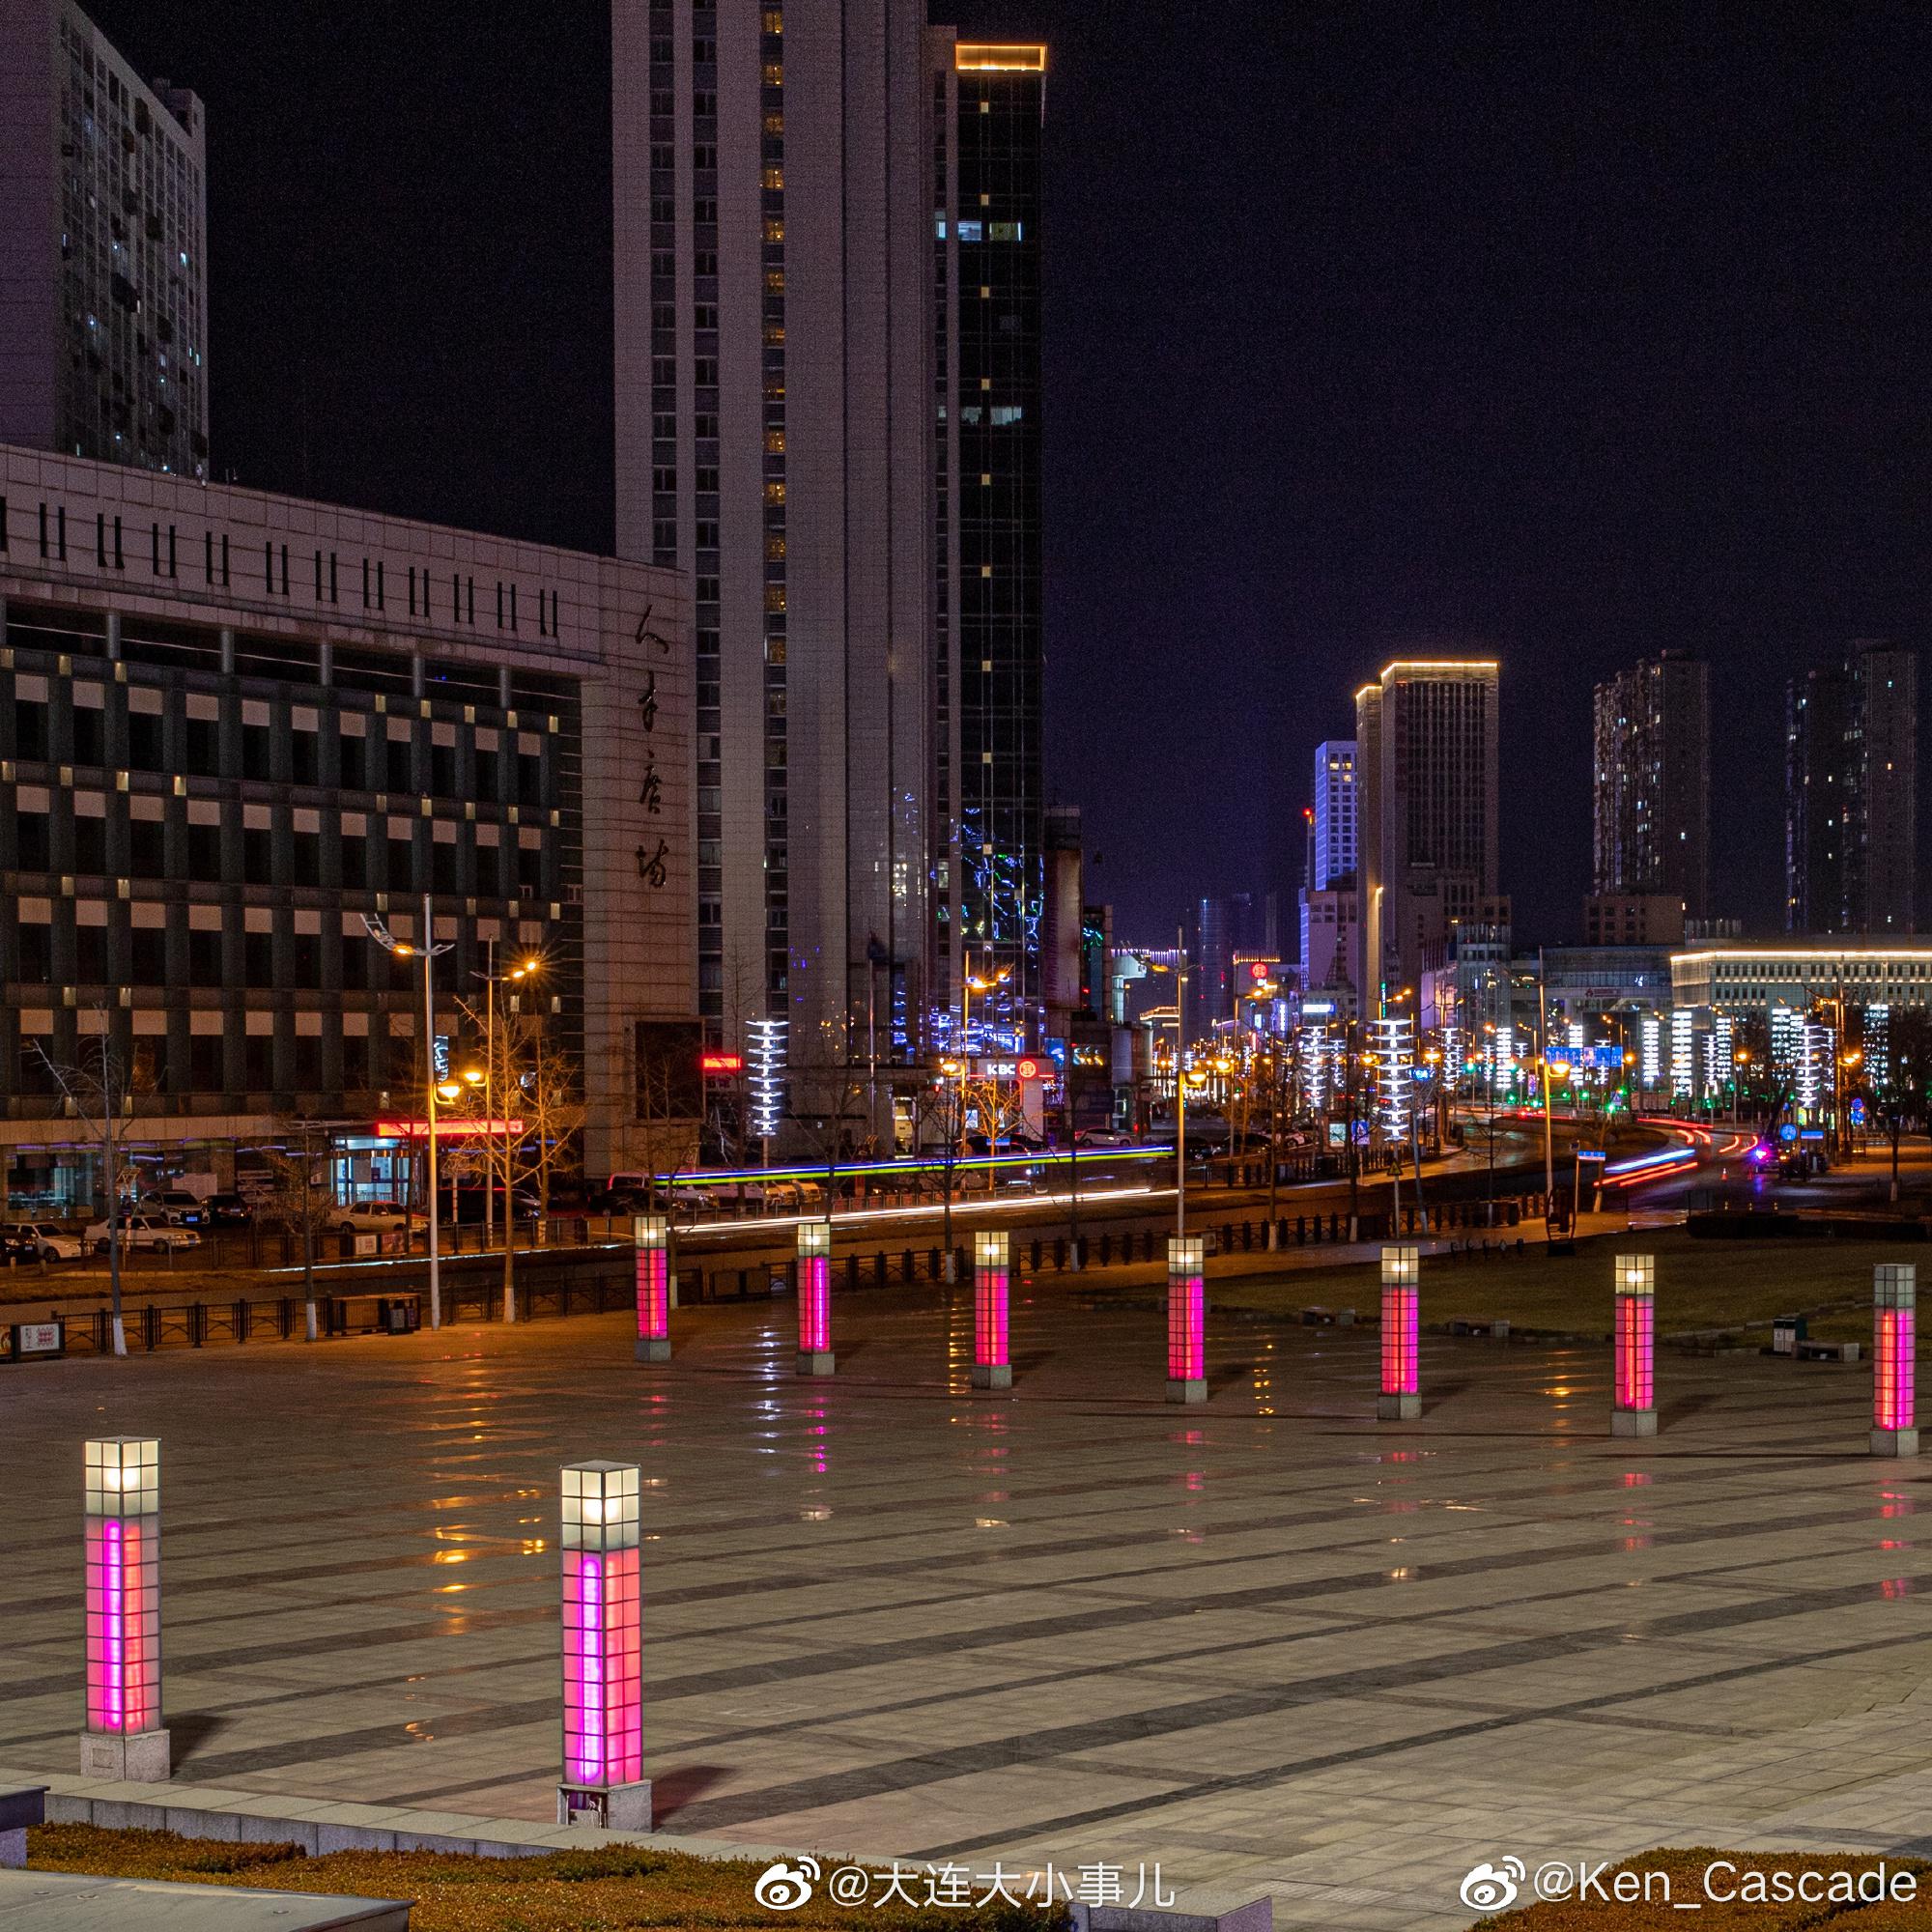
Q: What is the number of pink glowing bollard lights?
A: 9